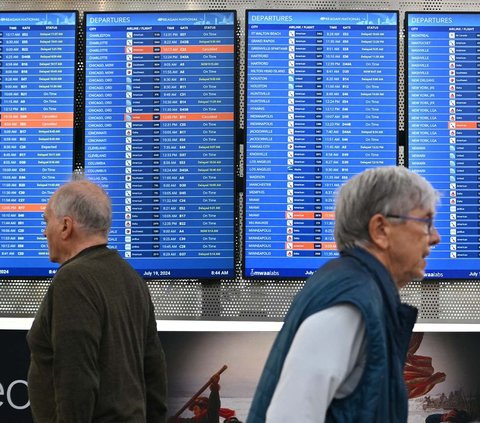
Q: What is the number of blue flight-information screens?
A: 4